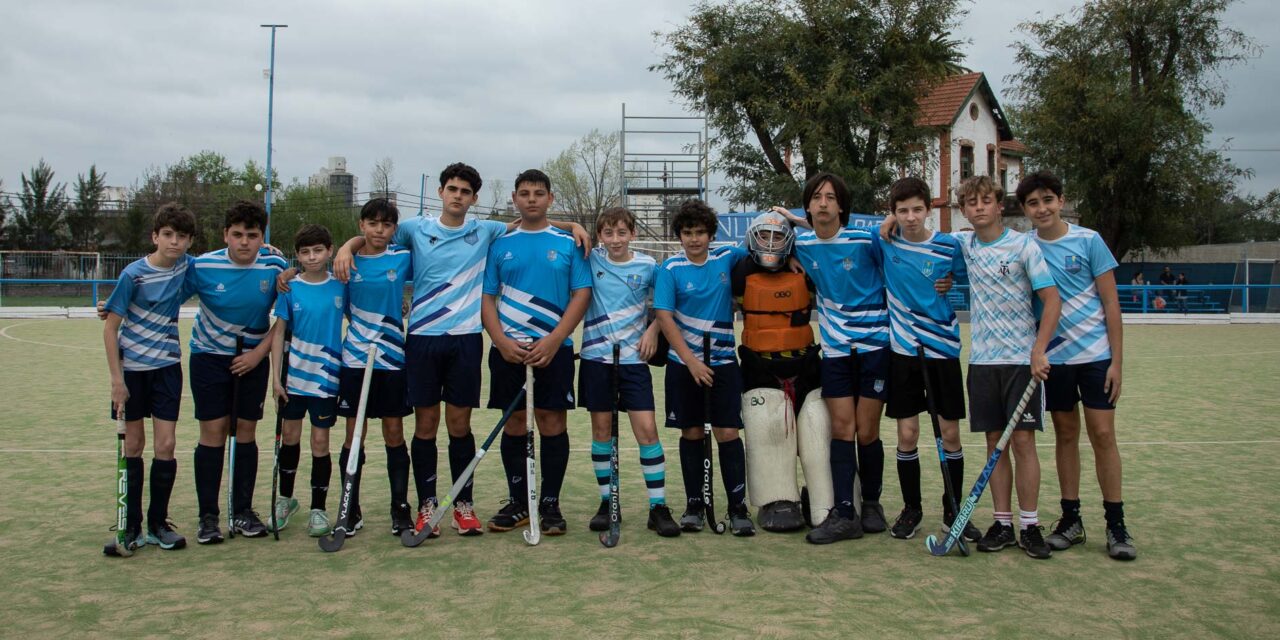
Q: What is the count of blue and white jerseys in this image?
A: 12